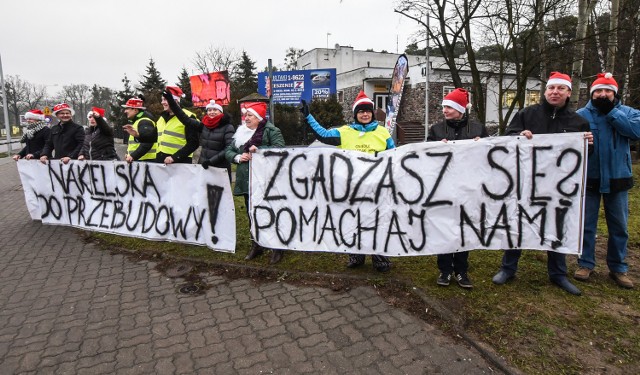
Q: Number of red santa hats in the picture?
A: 11